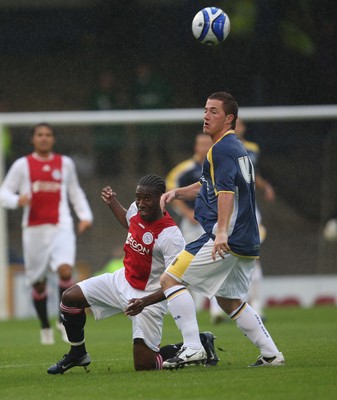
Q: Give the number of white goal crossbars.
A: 1